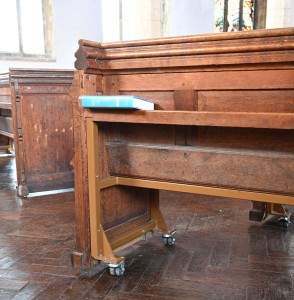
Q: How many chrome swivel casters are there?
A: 3